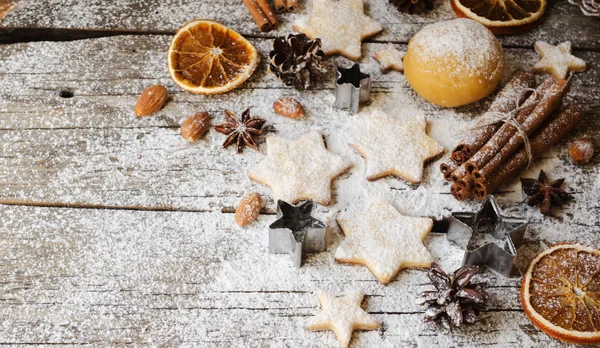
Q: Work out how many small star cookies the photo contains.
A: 3